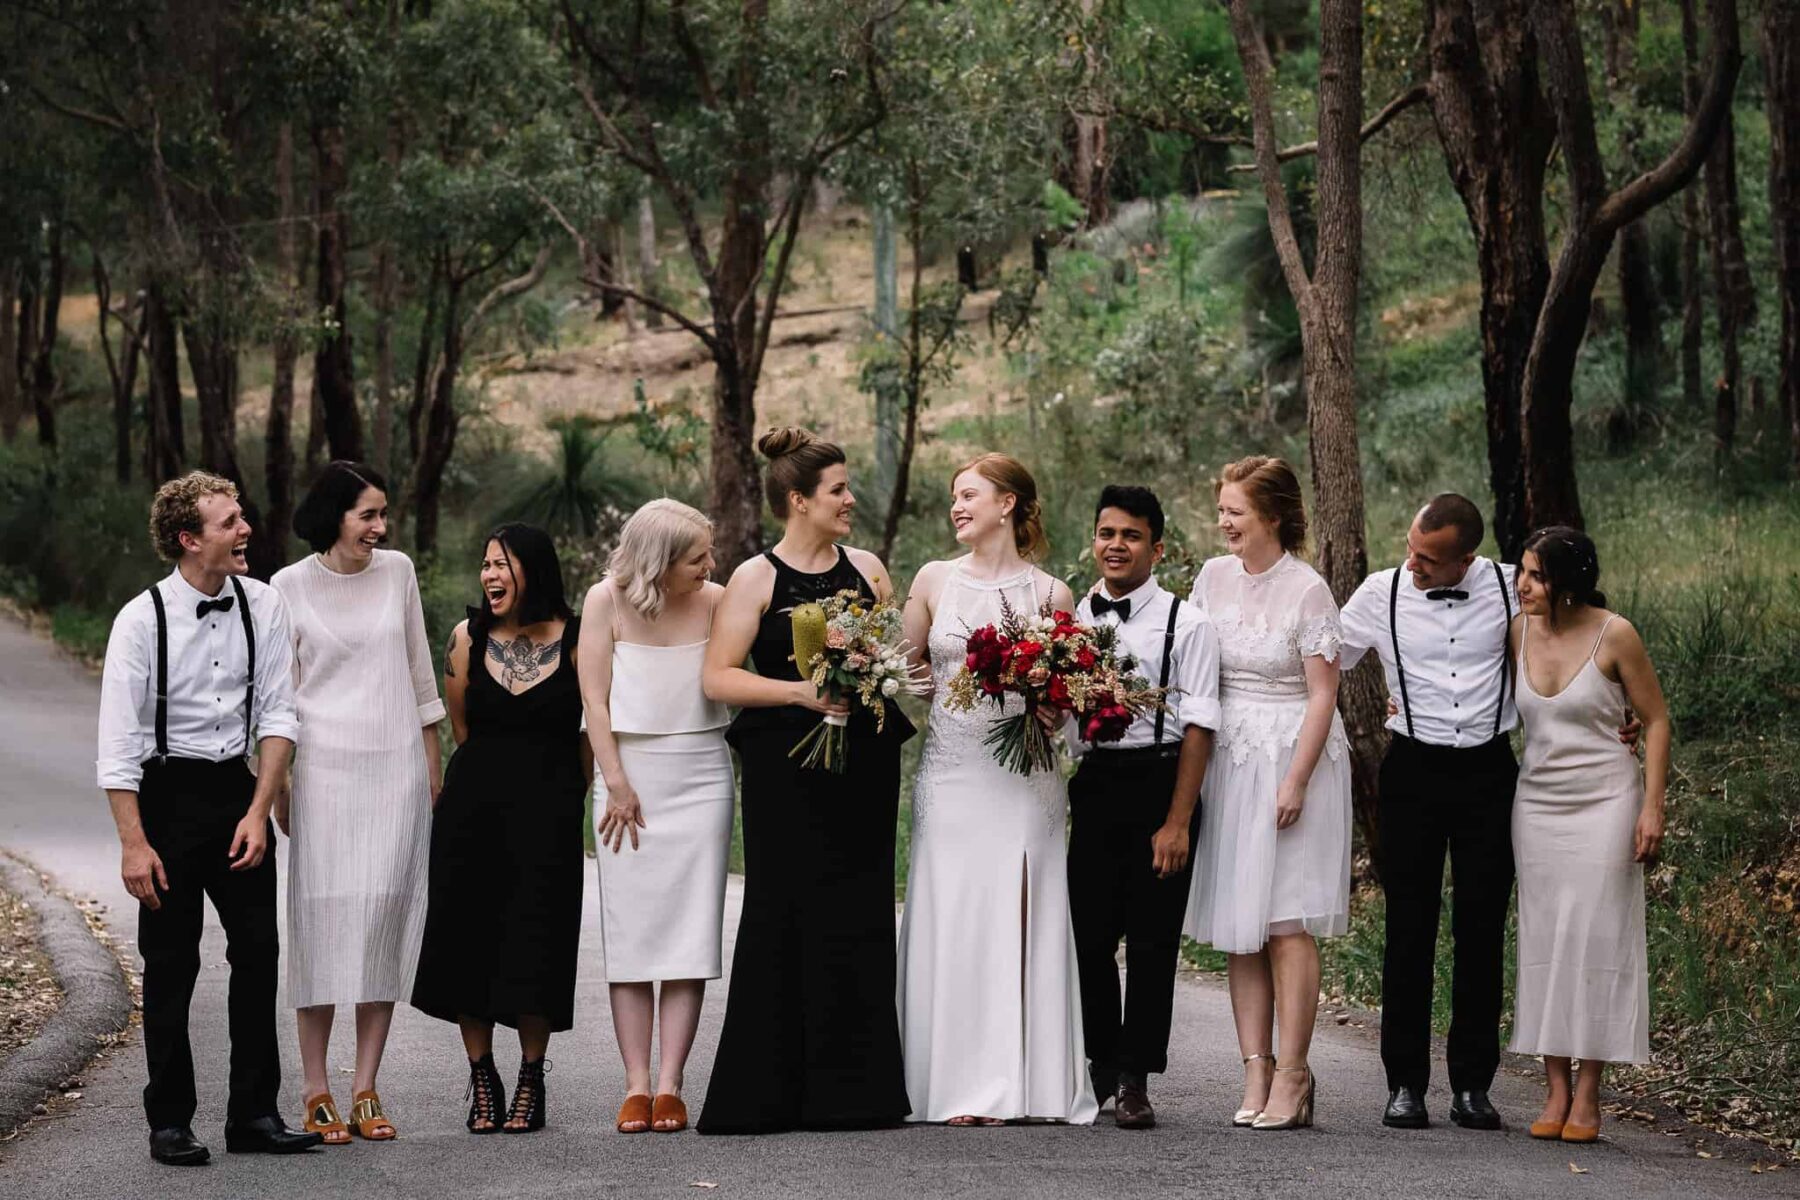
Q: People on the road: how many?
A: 10